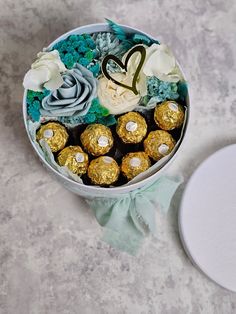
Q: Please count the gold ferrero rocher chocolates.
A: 8